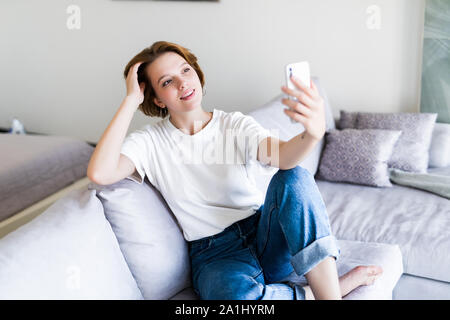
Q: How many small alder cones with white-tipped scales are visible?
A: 0